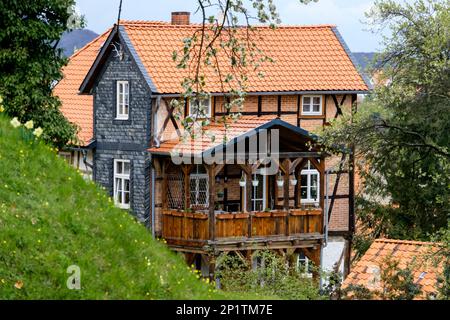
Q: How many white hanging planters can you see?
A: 4